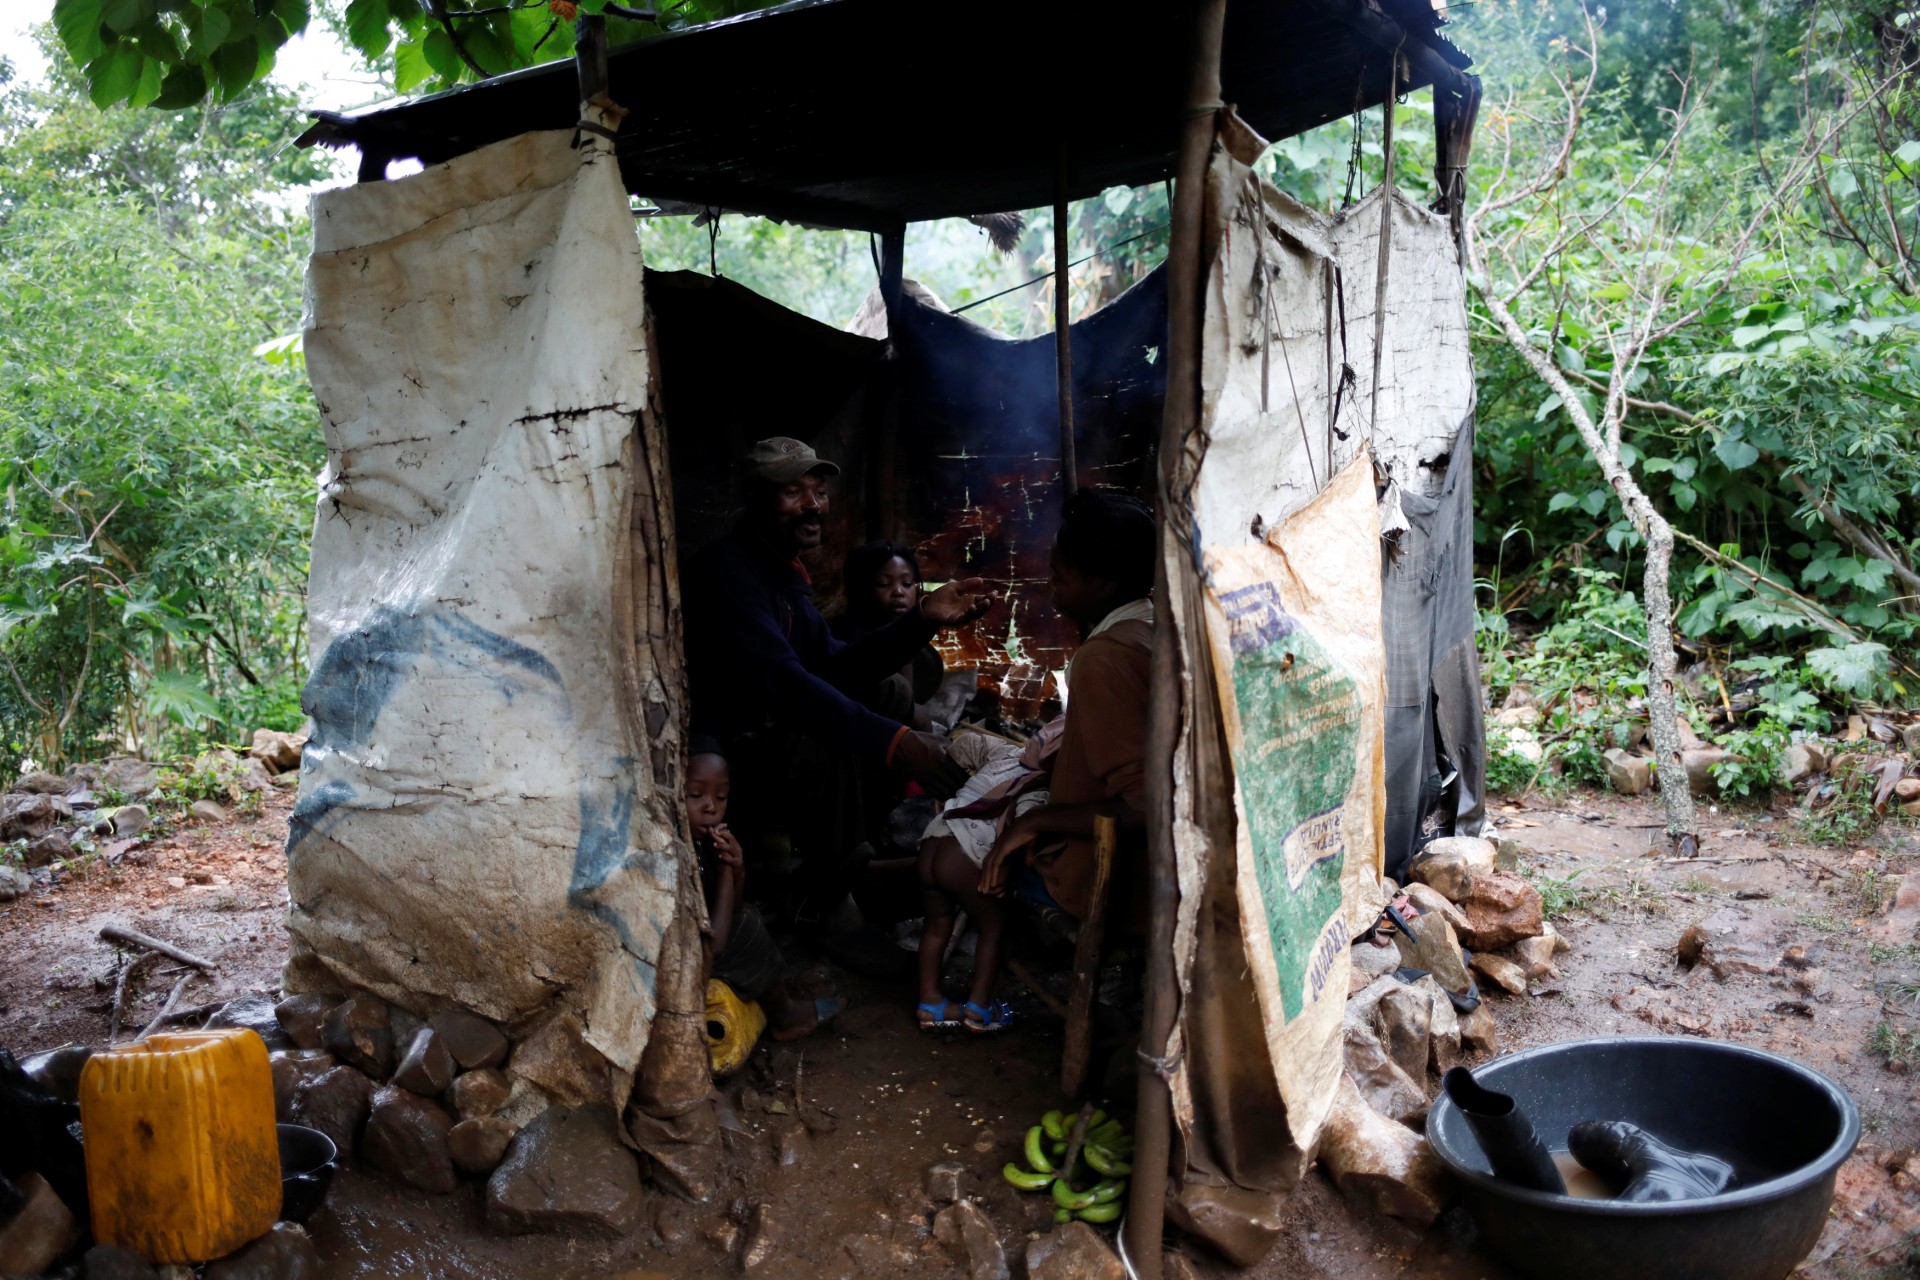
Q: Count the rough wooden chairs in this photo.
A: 1